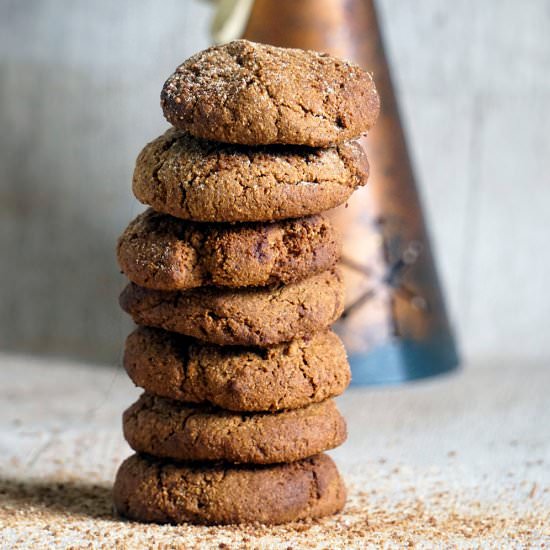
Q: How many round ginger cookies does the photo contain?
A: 7